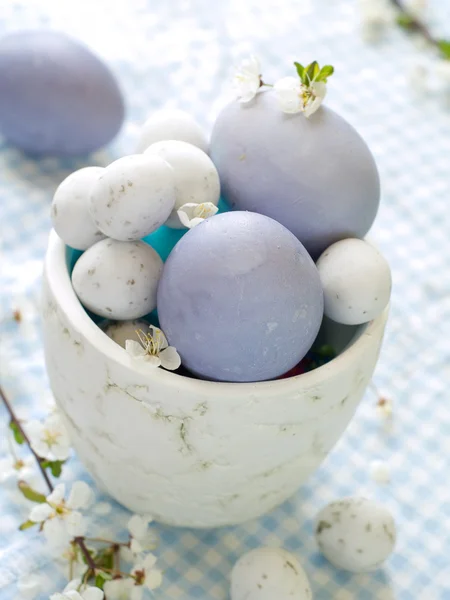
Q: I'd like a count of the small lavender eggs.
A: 0